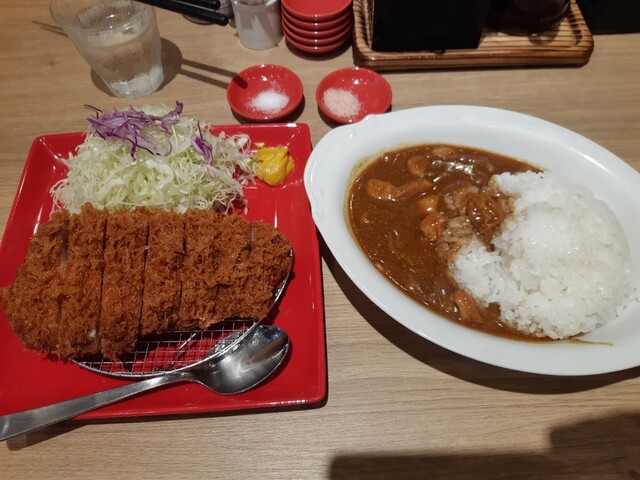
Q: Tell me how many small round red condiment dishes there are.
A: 7